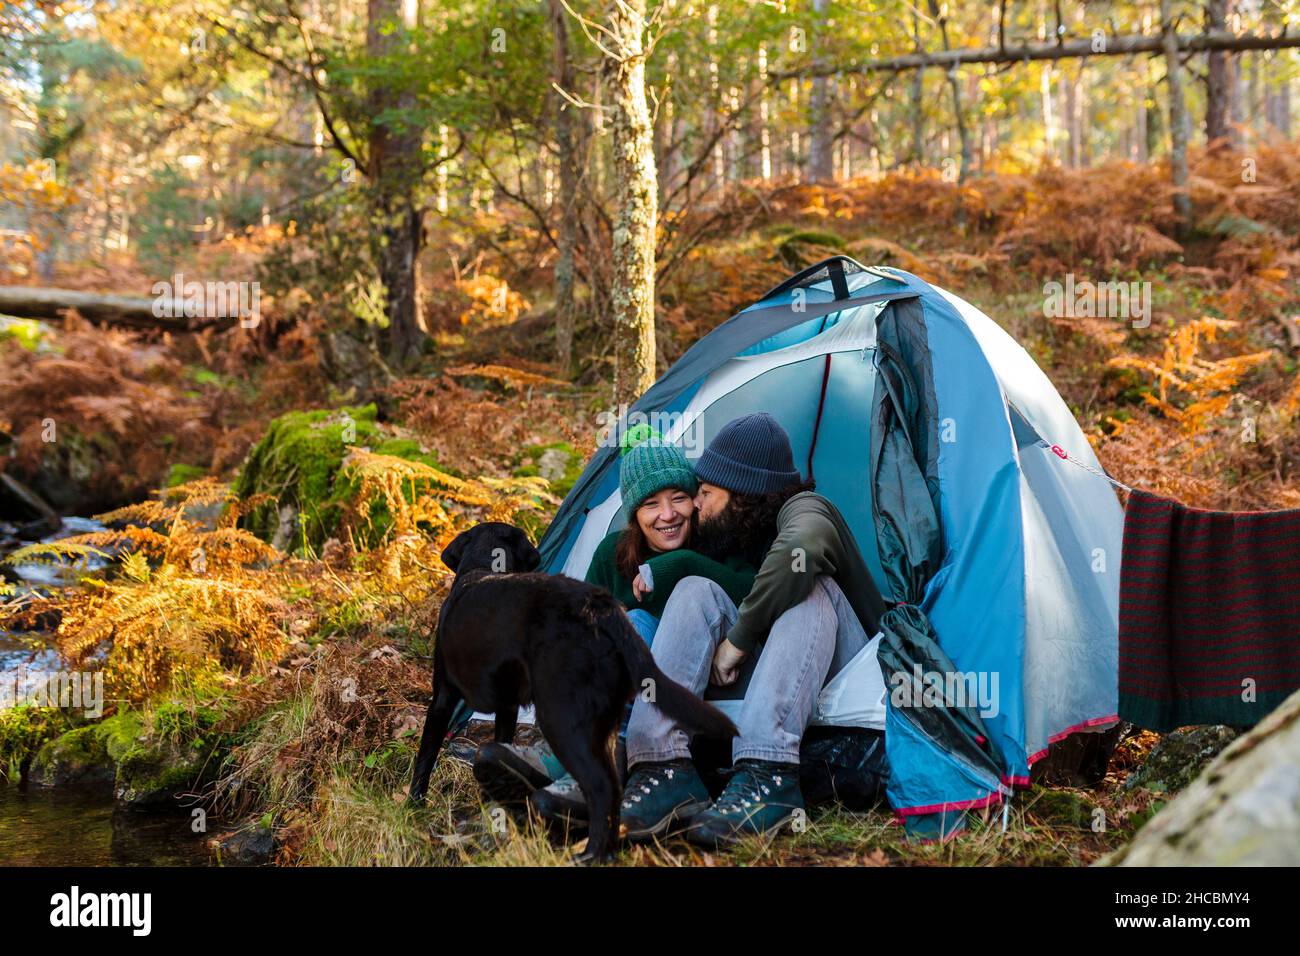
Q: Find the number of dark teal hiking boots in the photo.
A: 2